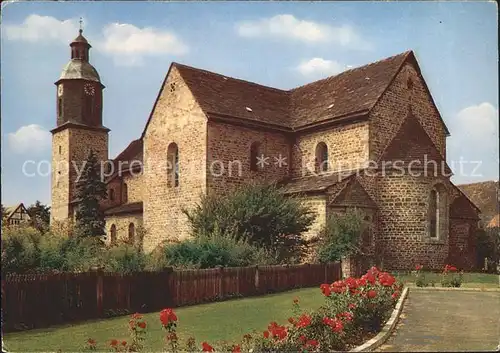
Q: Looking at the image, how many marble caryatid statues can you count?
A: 0